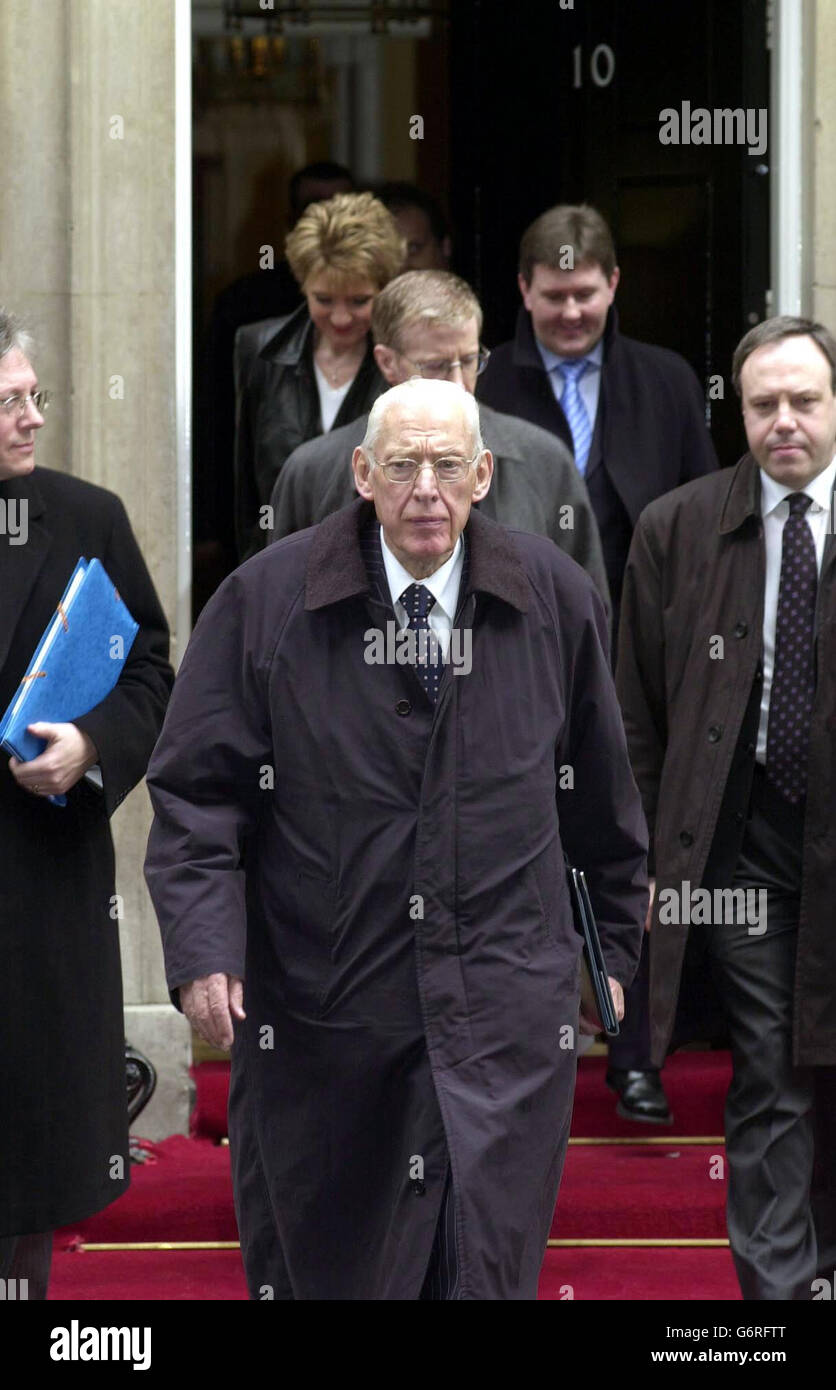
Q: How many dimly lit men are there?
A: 2